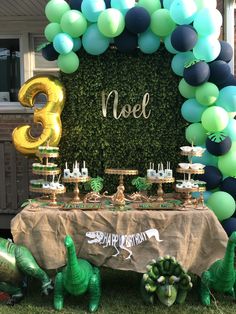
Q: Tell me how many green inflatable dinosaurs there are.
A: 4